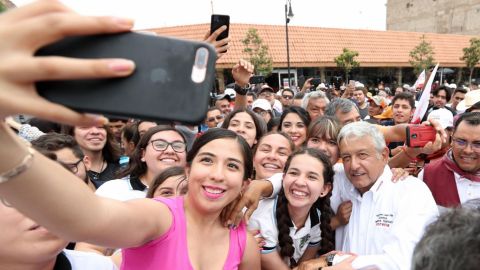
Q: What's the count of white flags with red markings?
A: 2